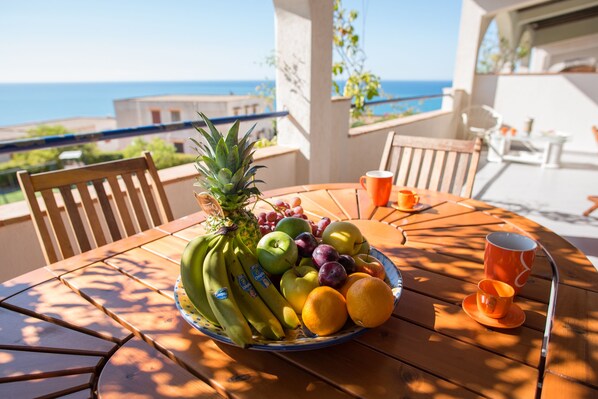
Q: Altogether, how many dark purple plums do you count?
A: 4